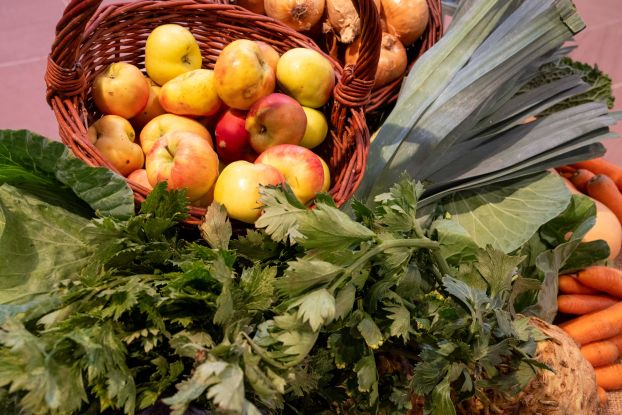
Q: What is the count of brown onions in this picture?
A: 5